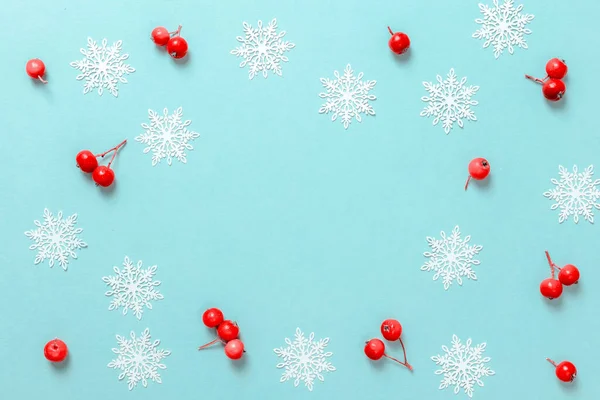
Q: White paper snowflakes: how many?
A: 13